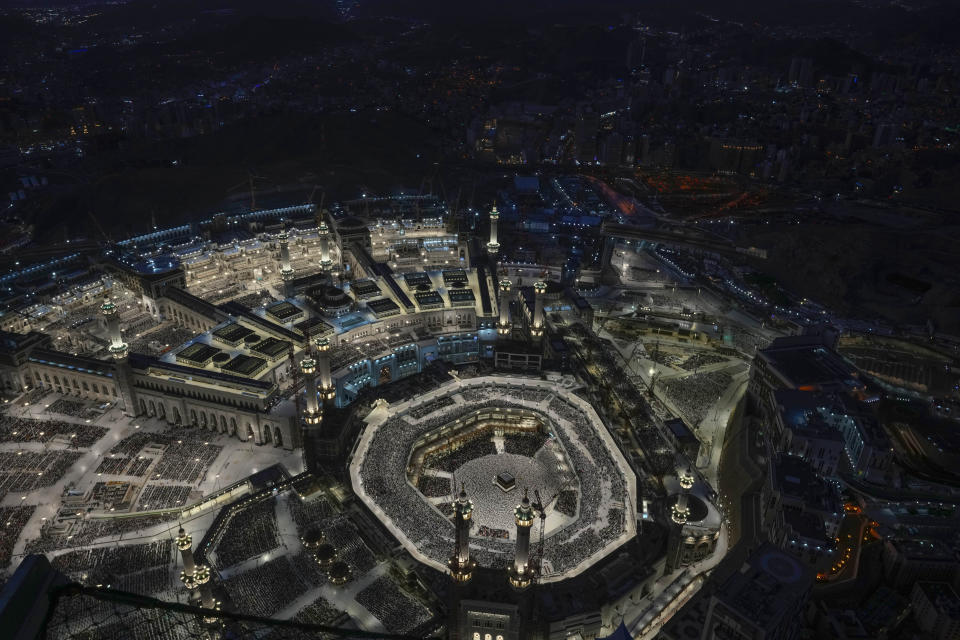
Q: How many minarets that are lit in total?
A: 13